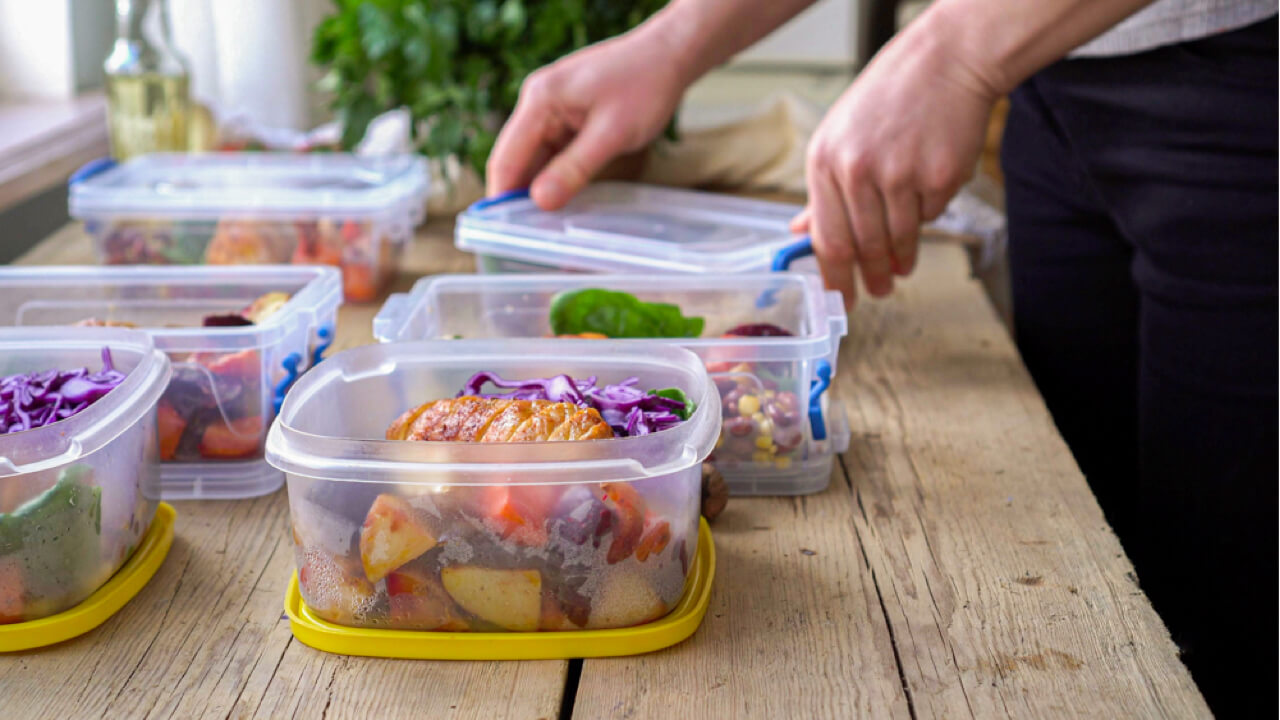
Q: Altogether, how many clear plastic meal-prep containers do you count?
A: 6